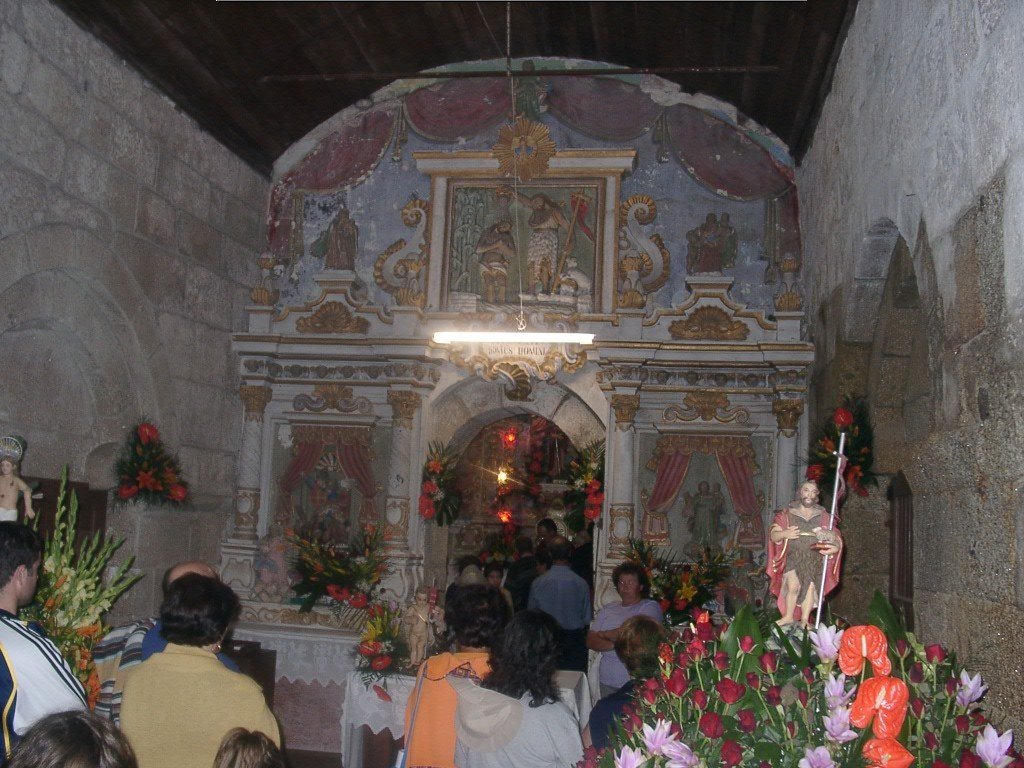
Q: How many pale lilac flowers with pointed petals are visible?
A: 9